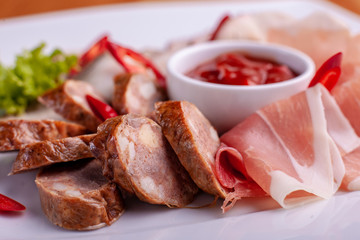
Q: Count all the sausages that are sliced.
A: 7